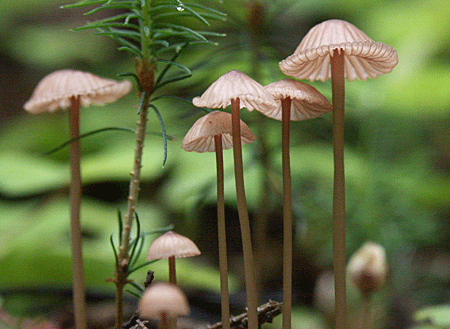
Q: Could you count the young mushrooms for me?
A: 3